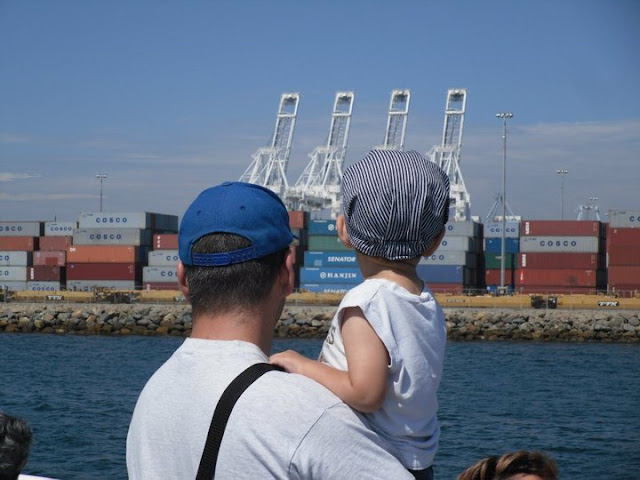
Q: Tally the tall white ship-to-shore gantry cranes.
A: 4